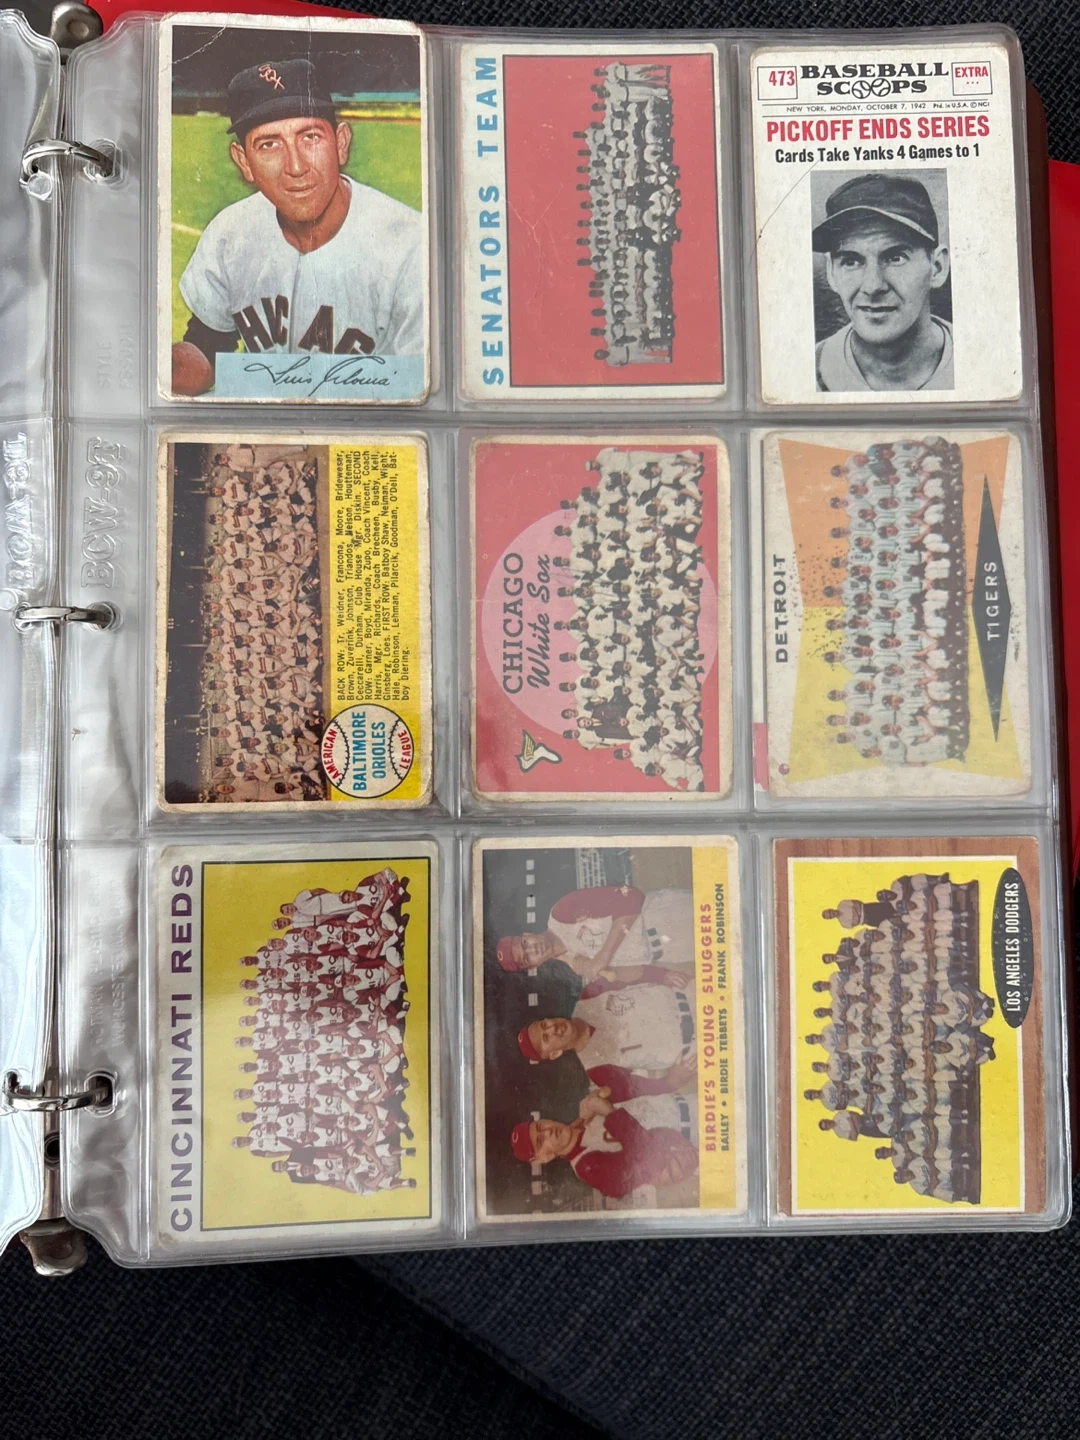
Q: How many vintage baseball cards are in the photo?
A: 9